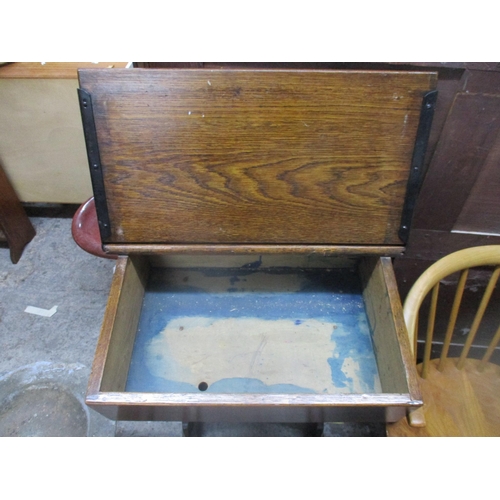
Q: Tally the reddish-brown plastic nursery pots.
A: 0